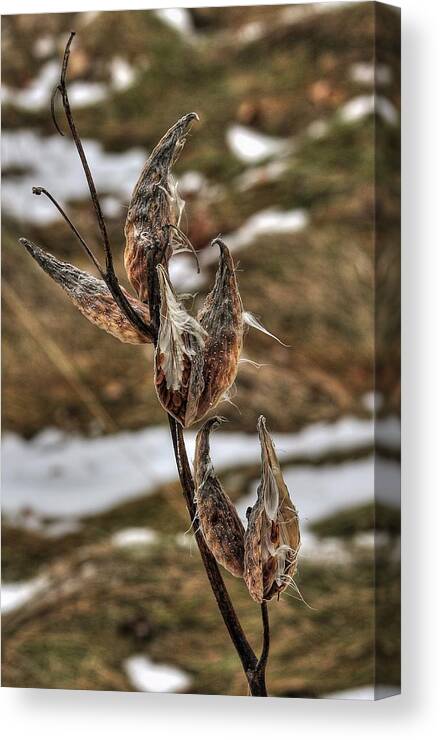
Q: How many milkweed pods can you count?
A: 6